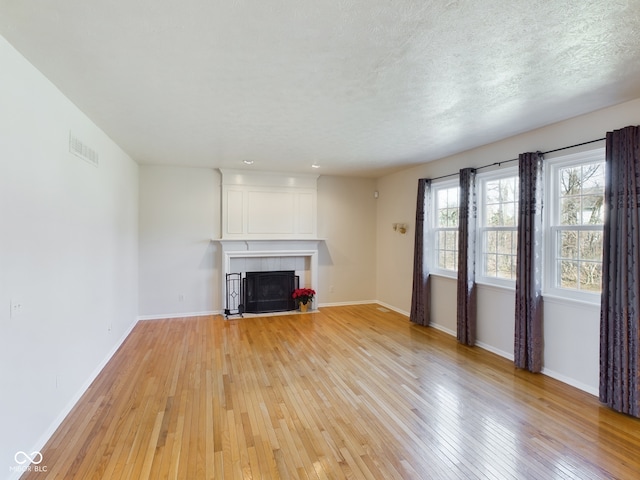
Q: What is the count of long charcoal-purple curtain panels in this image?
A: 4